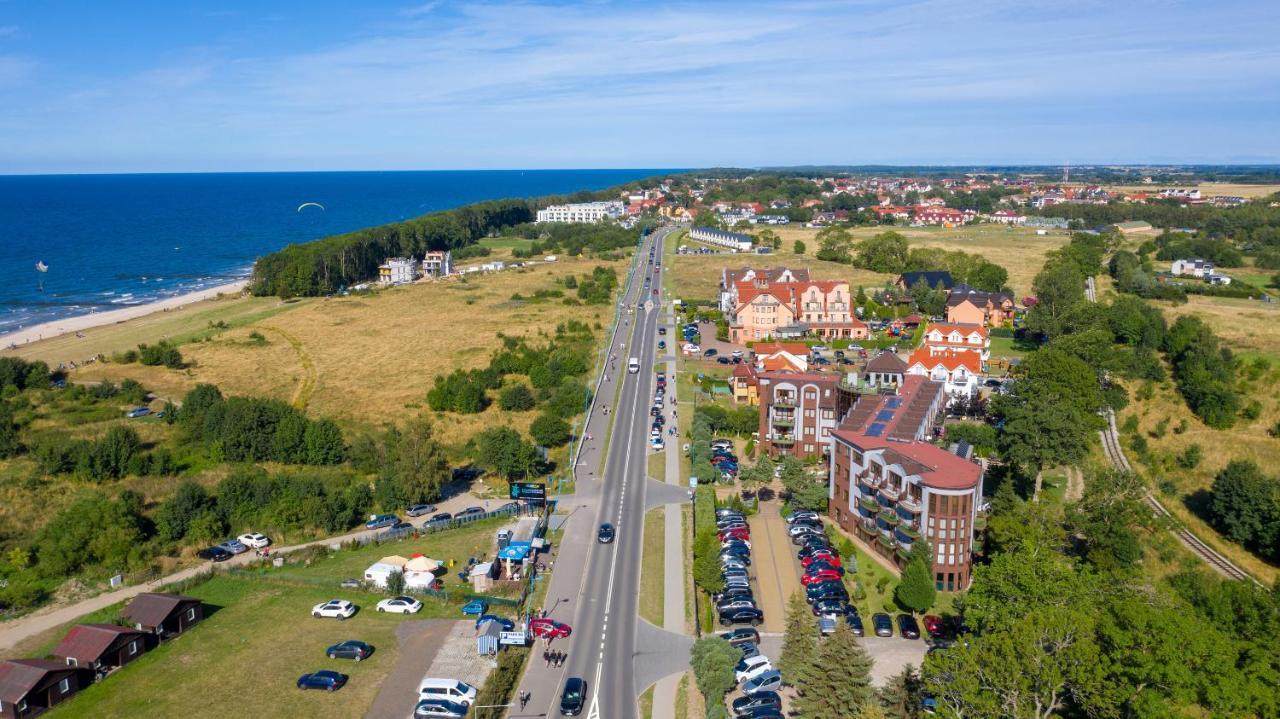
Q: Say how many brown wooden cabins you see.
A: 3